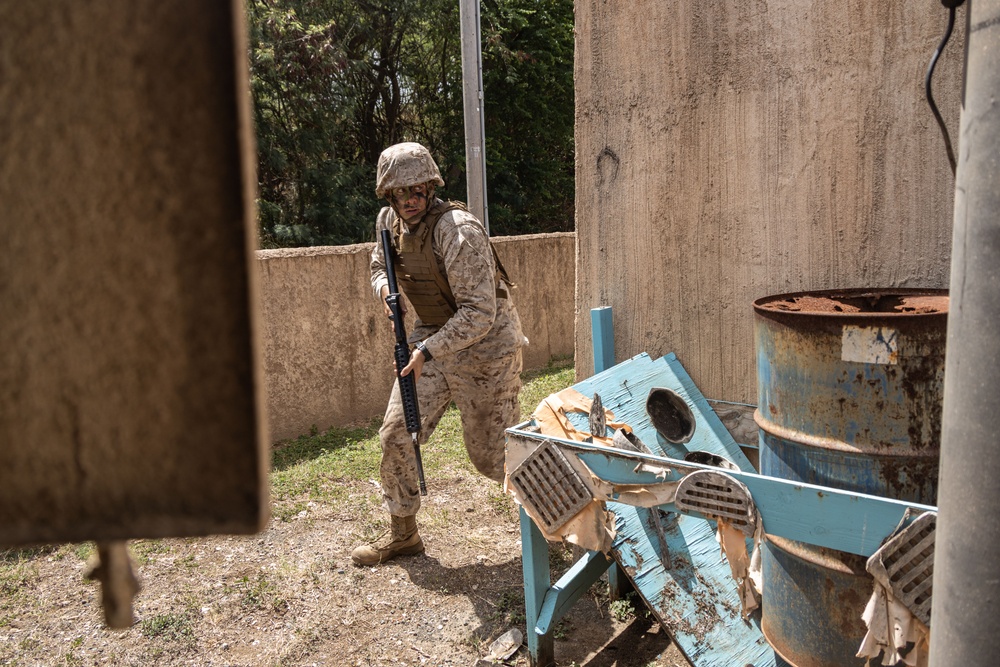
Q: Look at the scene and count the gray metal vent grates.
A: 3